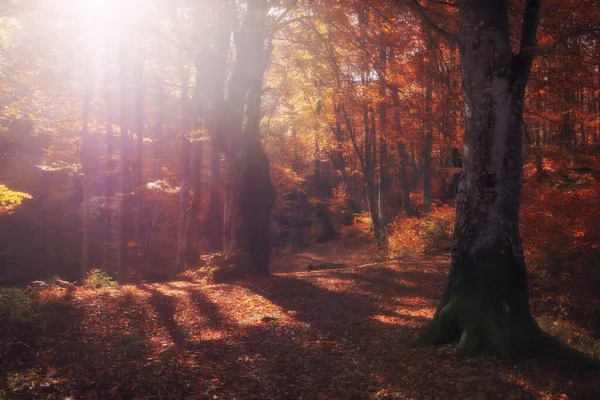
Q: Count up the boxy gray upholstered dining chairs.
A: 0